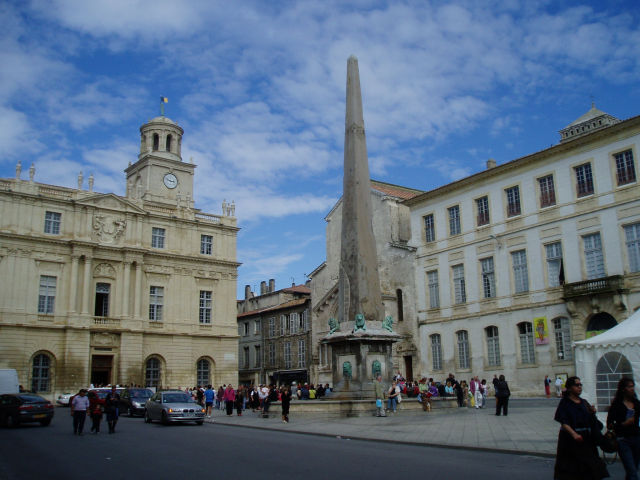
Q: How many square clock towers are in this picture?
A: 1